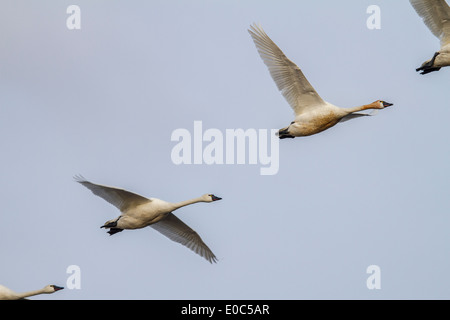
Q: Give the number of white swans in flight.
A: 4